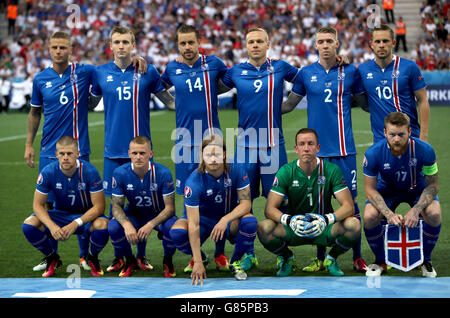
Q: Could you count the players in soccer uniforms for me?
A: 11